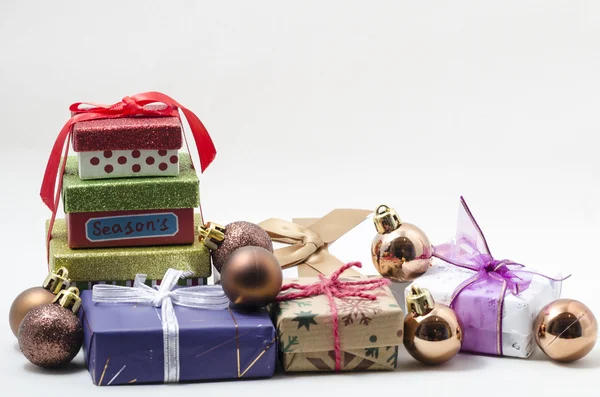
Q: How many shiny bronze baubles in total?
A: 3